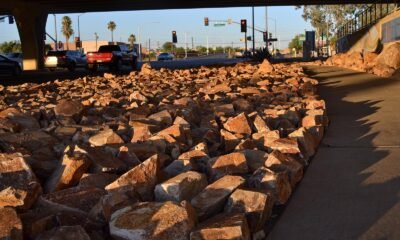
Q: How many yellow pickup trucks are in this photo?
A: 0